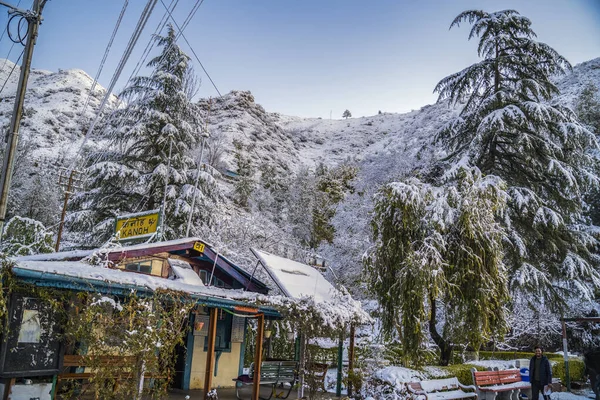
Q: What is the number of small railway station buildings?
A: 1